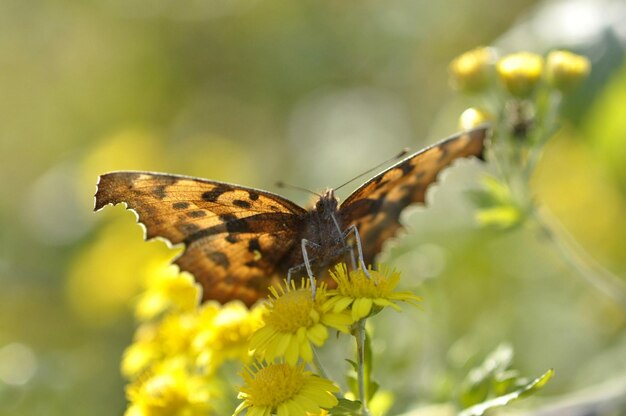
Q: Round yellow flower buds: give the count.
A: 4